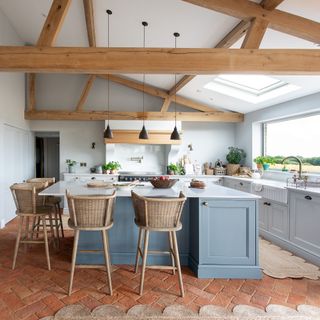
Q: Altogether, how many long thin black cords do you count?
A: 3